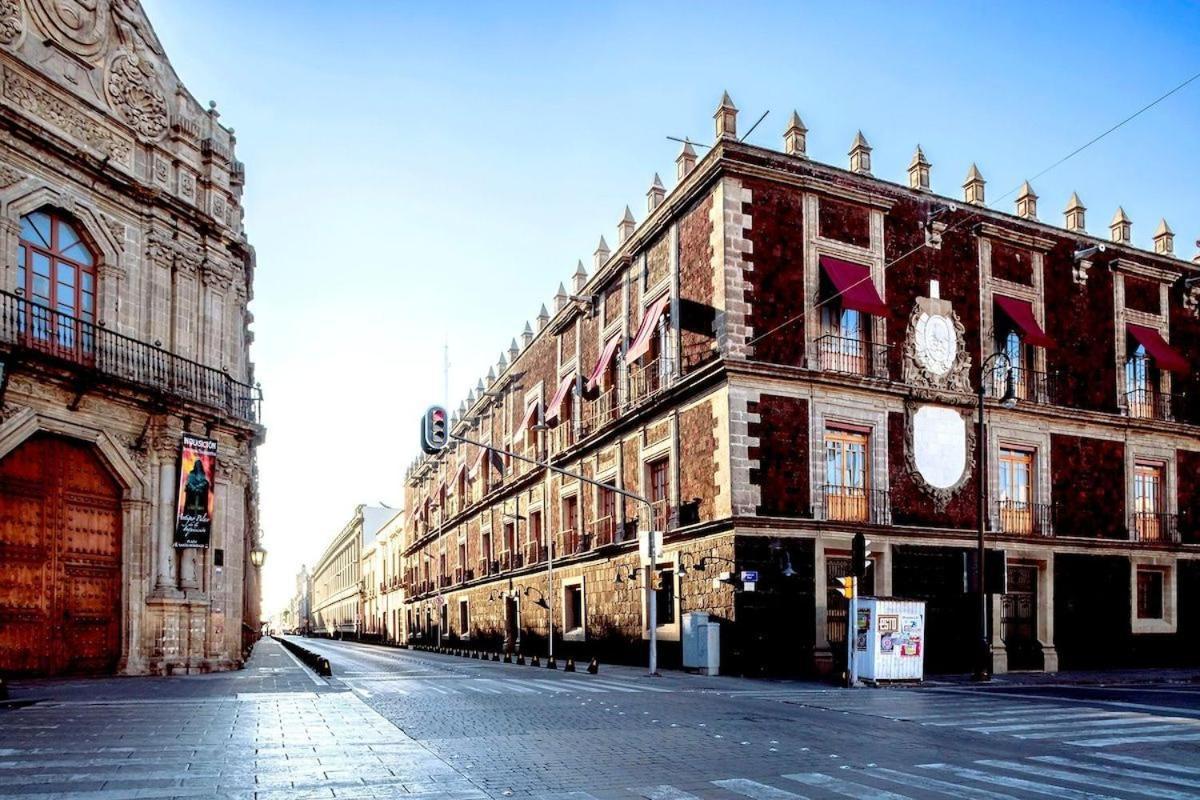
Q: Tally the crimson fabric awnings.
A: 12